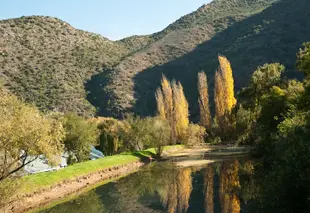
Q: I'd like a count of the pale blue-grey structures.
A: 2